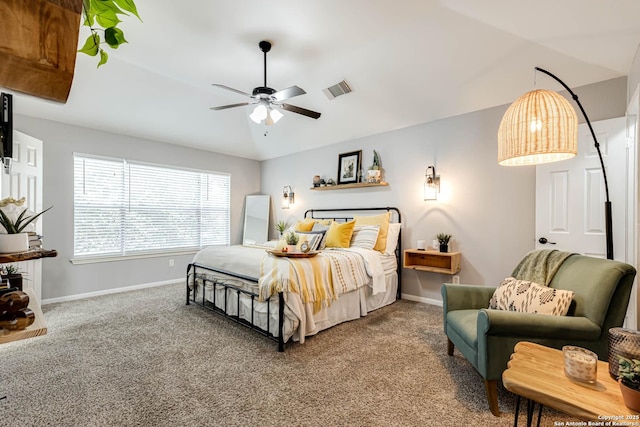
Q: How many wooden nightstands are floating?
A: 1